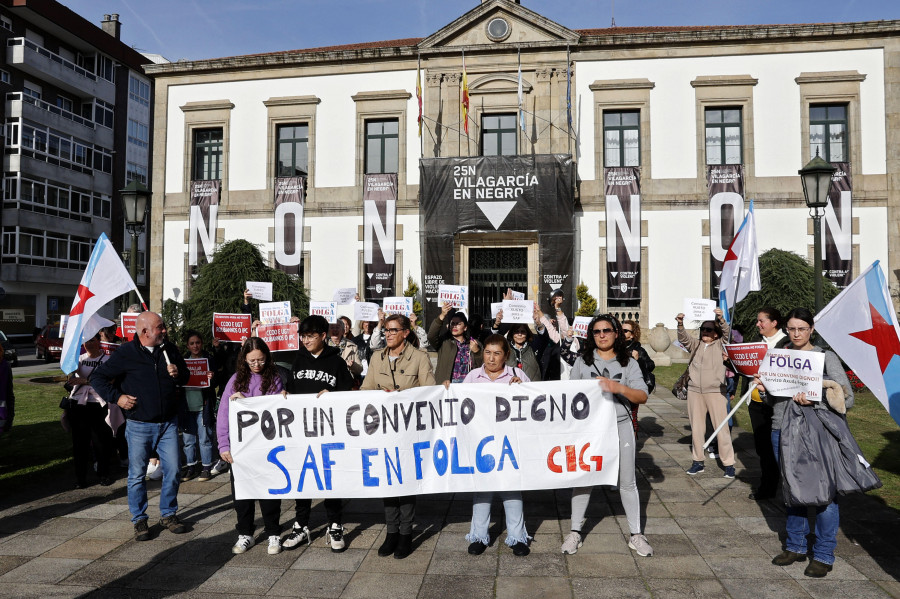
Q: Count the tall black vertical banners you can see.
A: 6